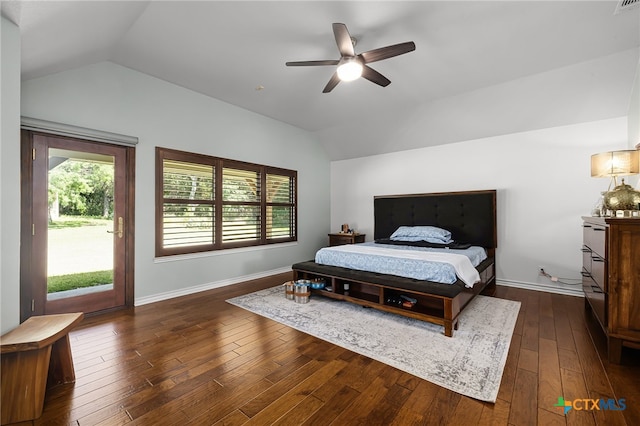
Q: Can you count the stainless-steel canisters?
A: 2